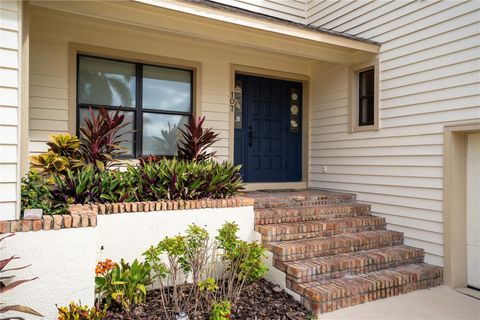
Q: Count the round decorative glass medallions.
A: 3